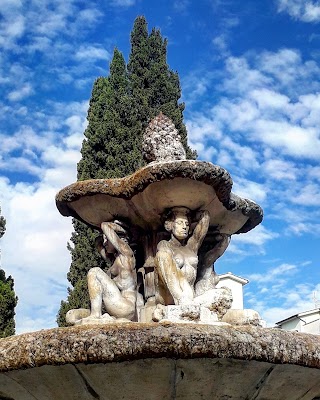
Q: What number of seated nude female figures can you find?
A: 3